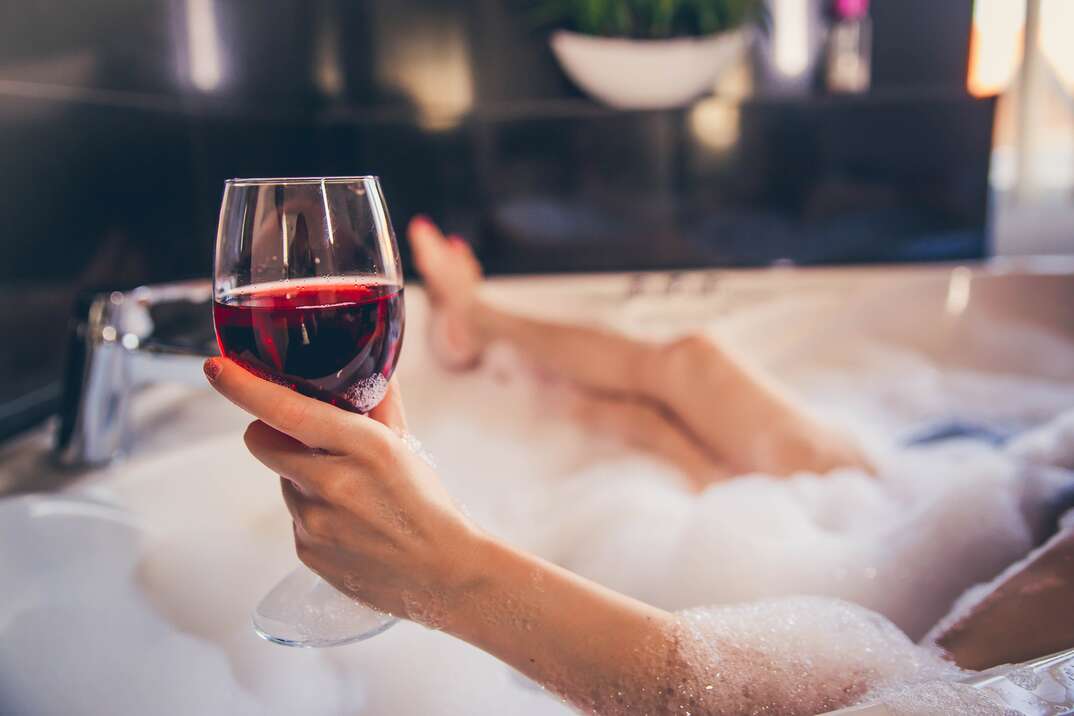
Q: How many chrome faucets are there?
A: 1